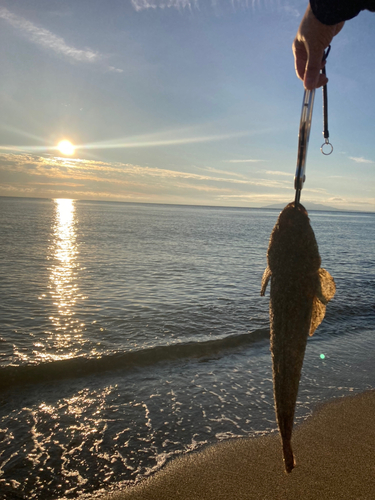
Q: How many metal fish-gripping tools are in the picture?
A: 1